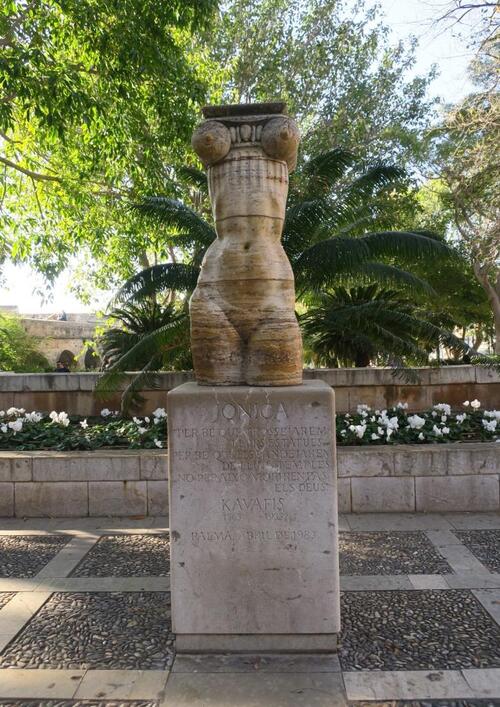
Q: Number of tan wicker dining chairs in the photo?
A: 0